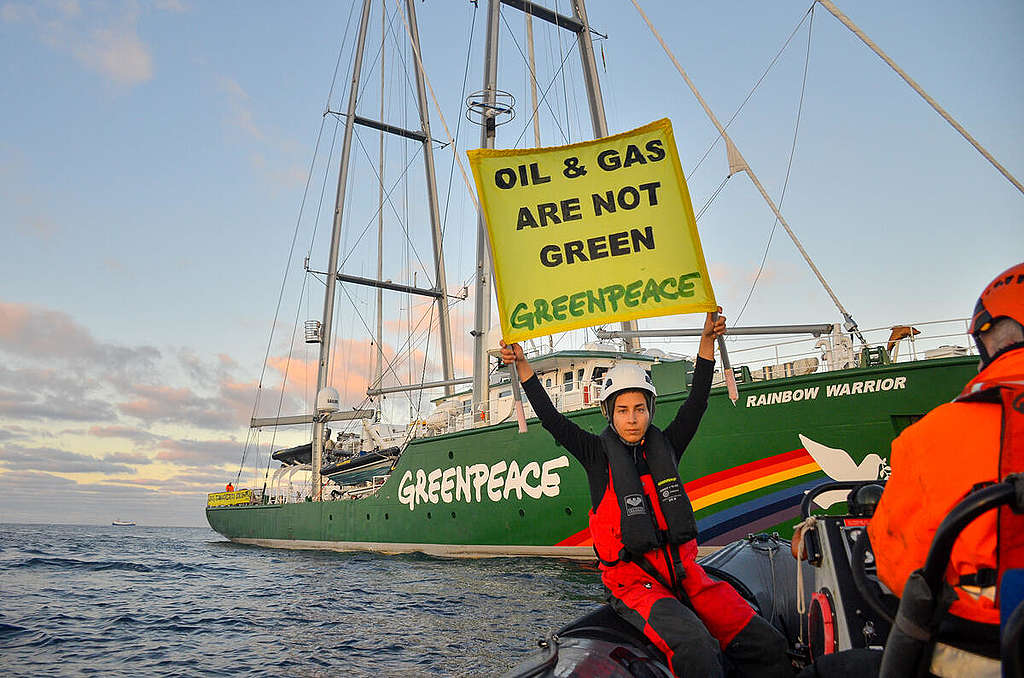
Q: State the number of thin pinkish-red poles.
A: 2